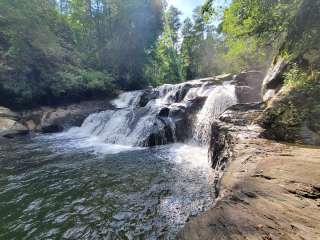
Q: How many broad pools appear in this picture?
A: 1